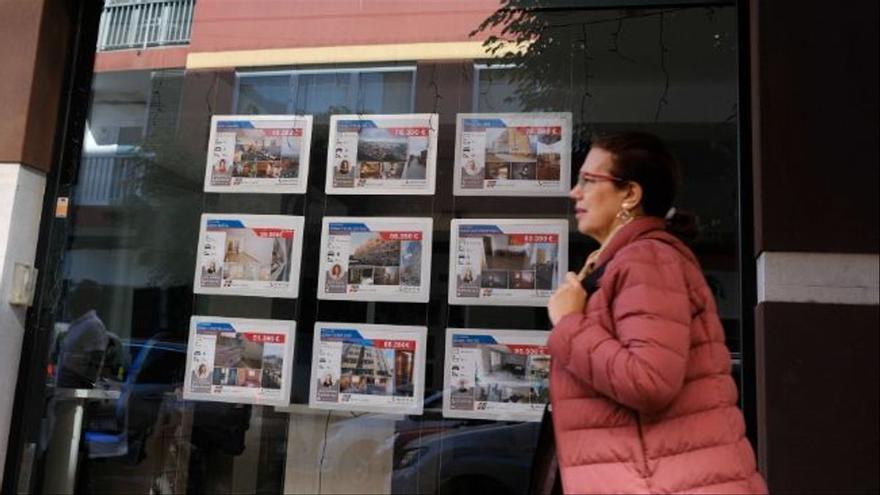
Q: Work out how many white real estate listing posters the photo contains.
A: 9